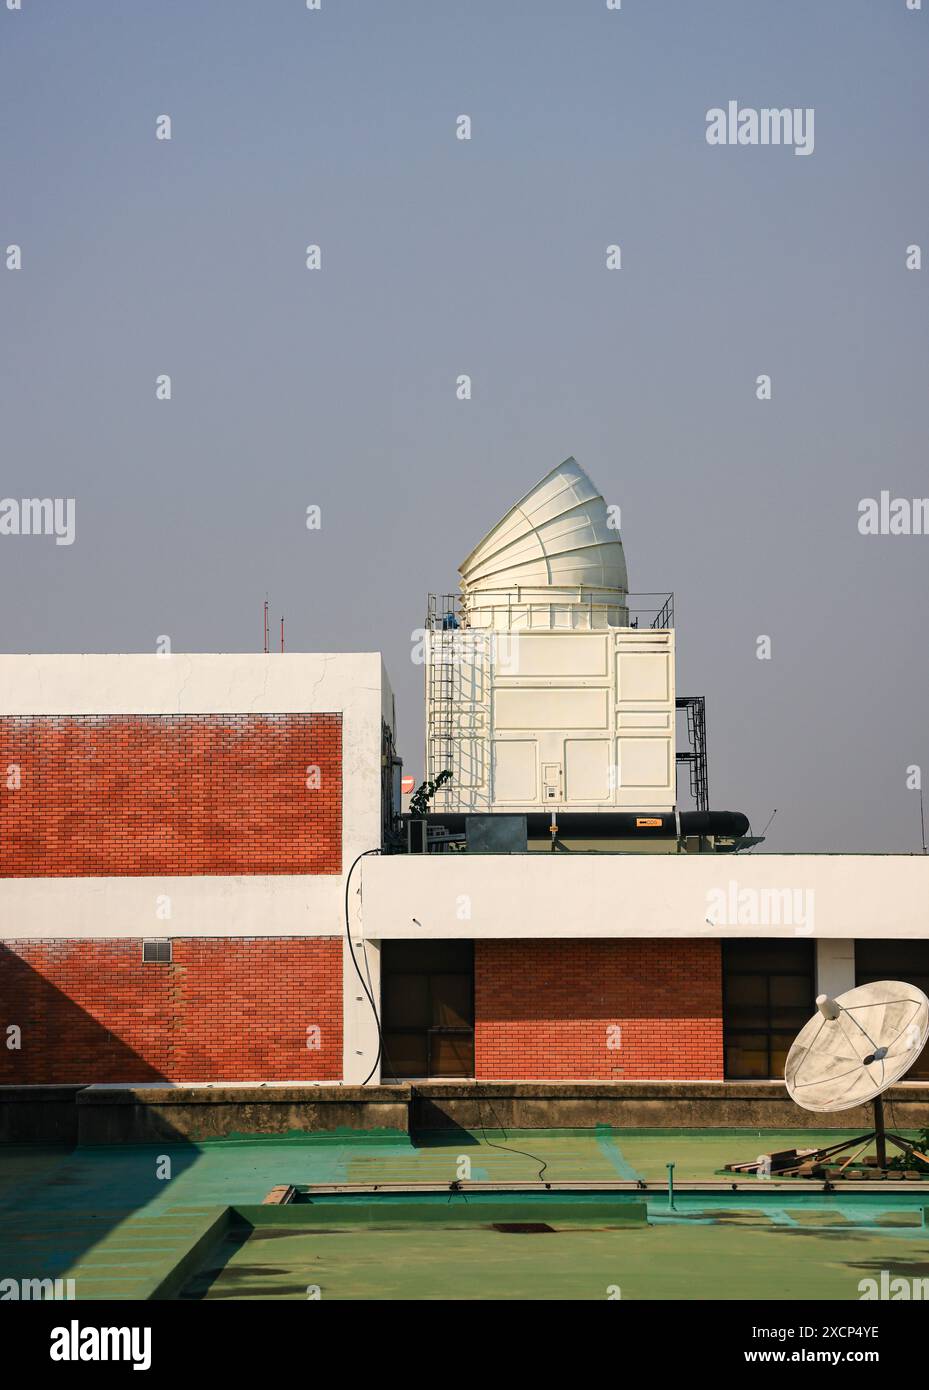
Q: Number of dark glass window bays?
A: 3